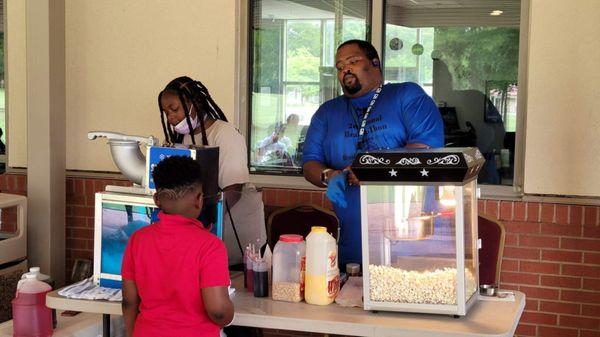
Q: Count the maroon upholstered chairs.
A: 2